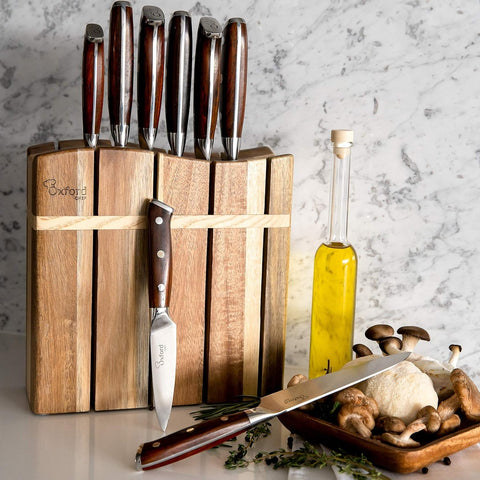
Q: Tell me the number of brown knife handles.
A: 8